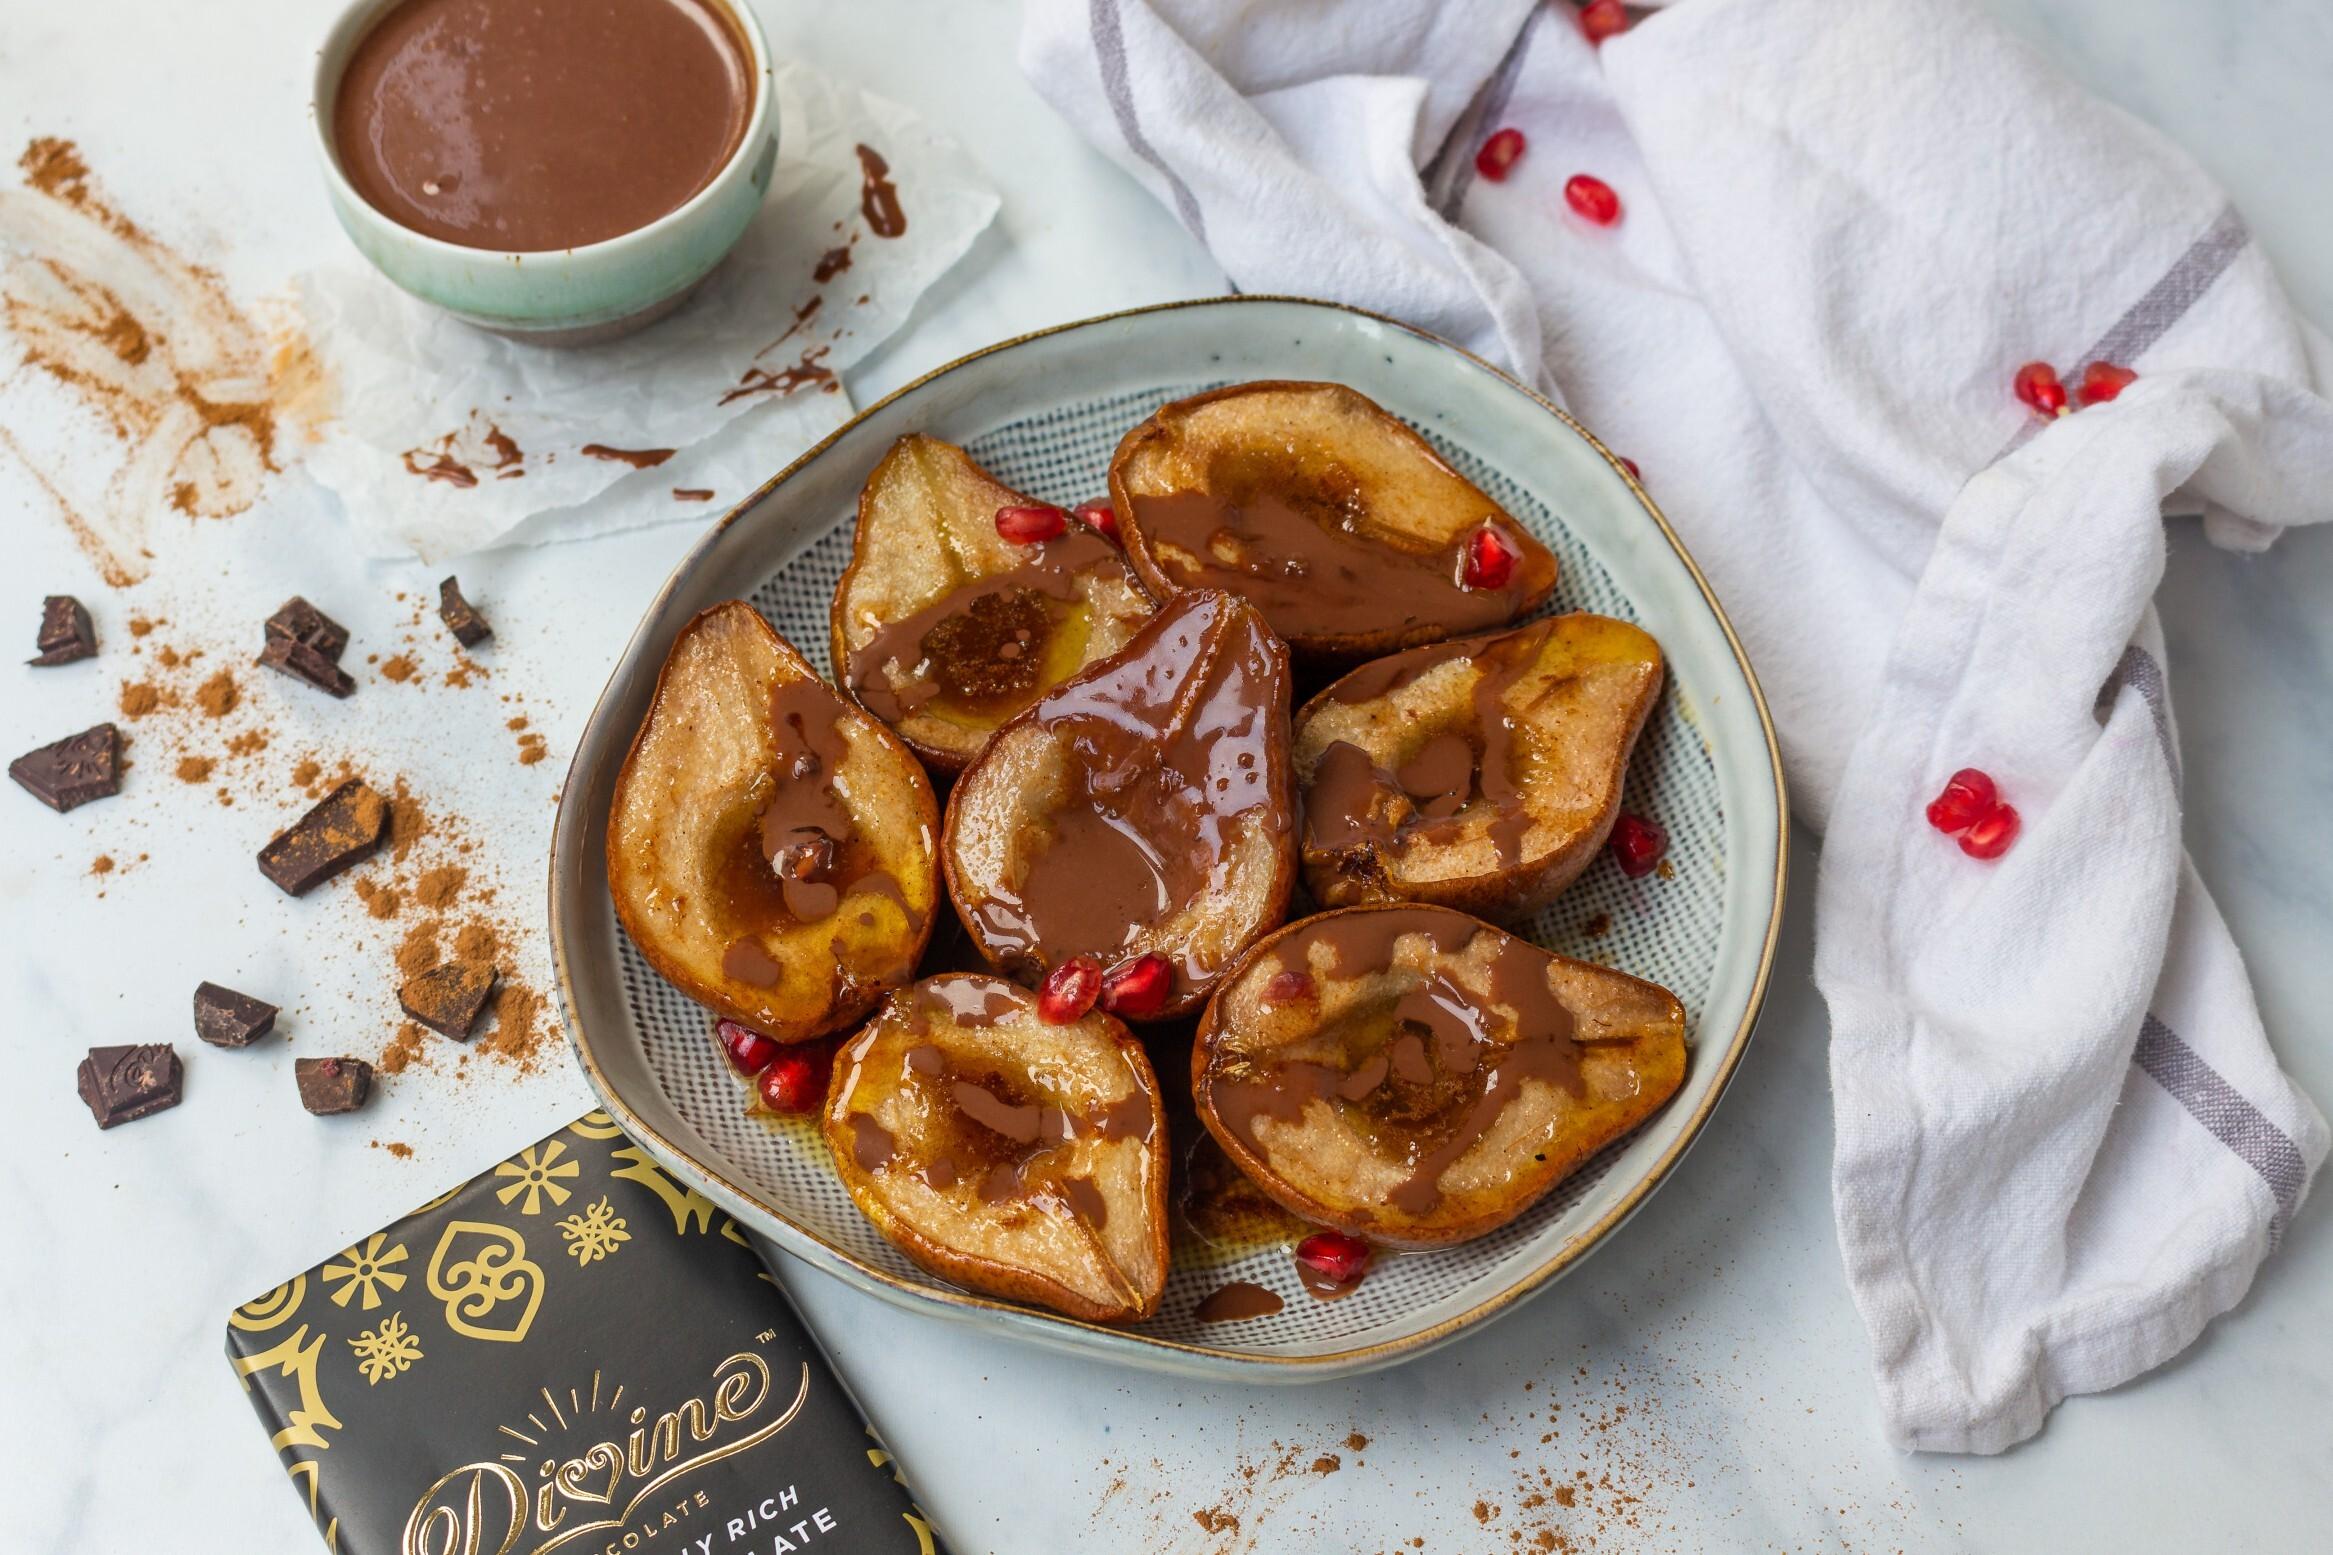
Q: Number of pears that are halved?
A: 7